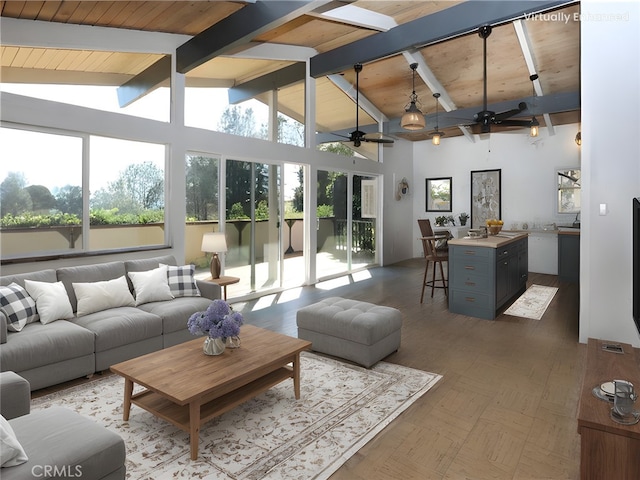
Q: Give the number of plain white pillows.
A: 4